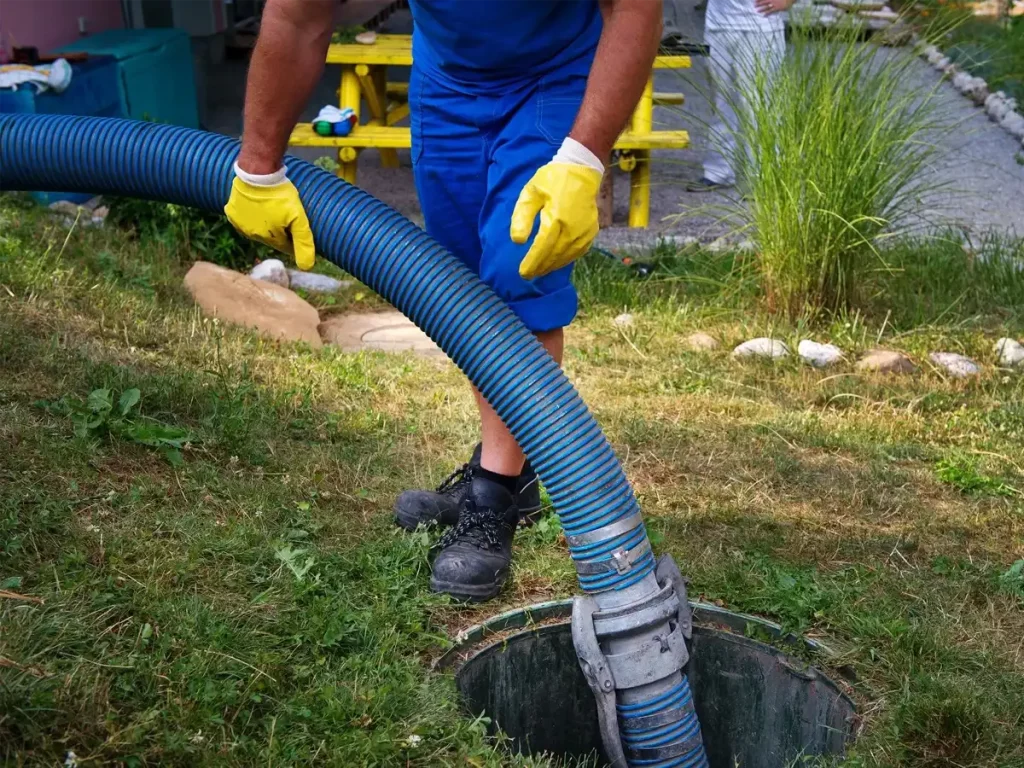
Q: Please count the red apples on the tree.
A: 0